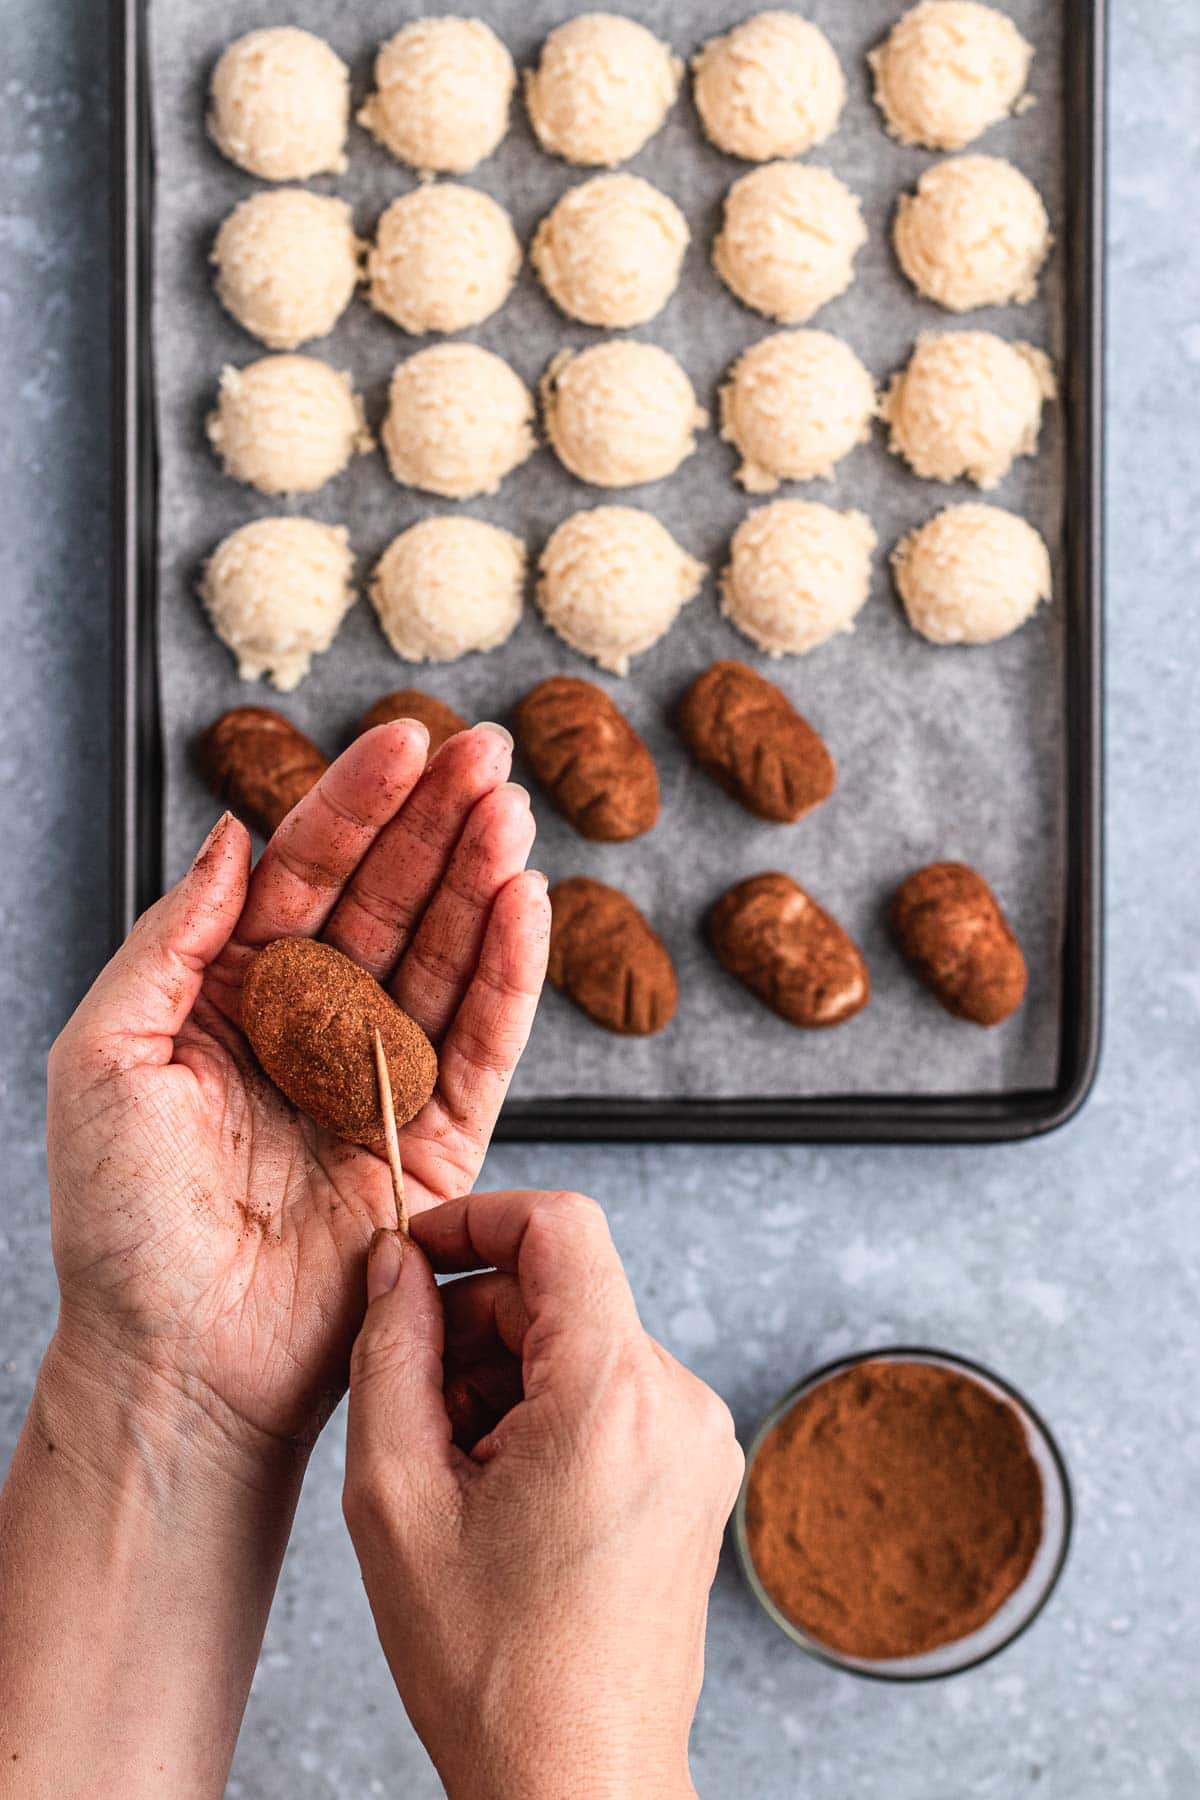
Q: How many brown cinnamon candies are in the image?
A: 8